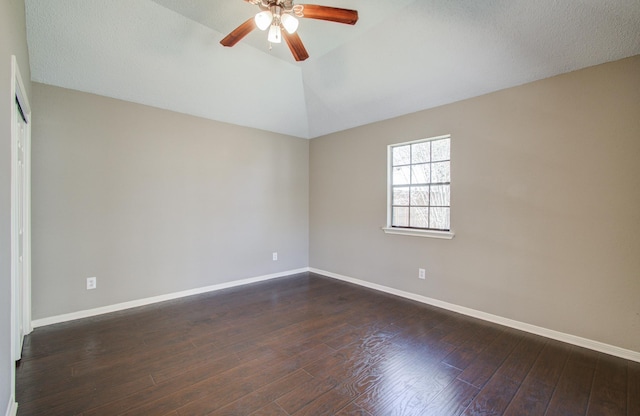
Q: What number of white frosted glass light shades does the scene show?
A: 3